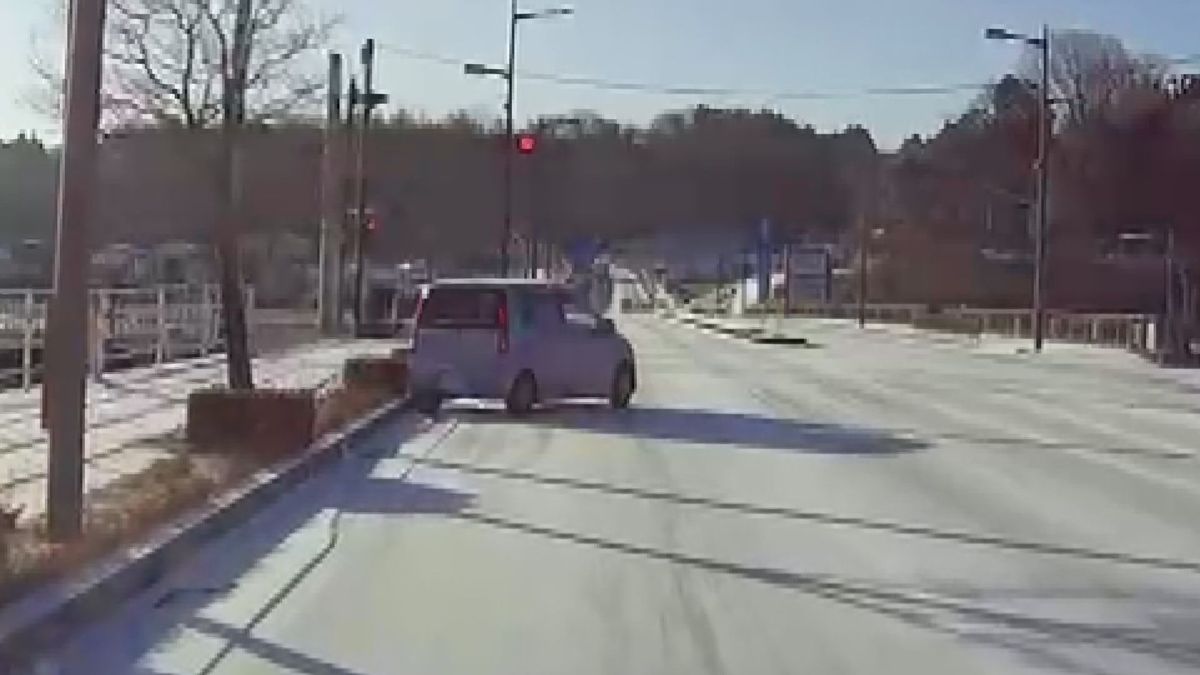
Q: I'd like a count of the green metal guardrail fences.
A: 0